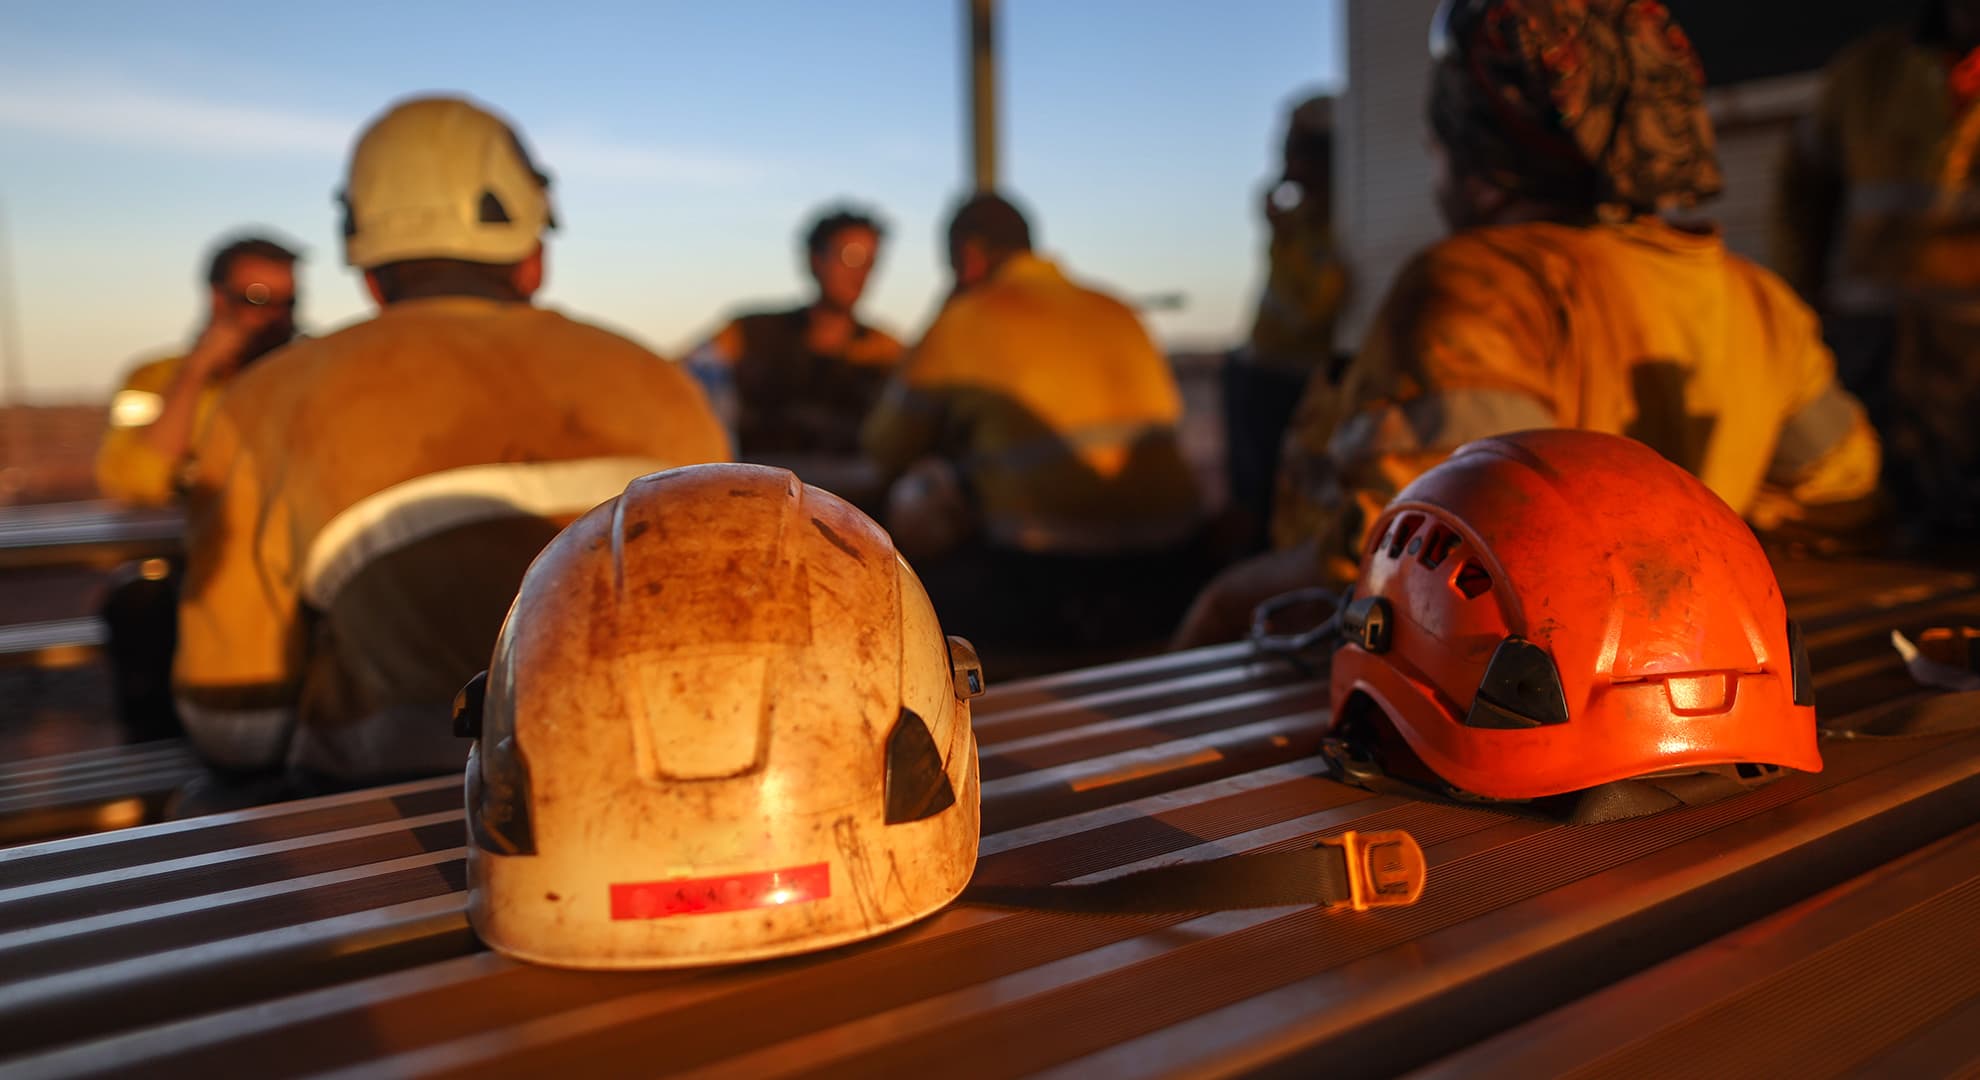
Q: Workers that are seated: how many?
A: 5